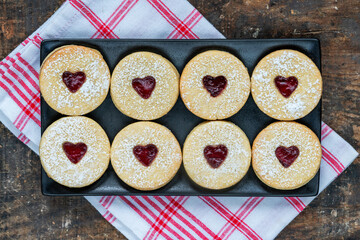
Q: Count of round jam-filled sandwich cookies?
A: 8